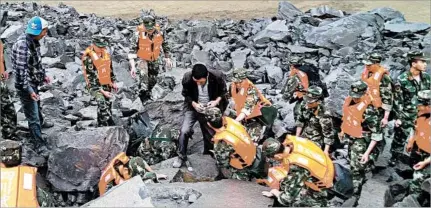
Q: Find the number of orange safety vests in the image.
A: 12